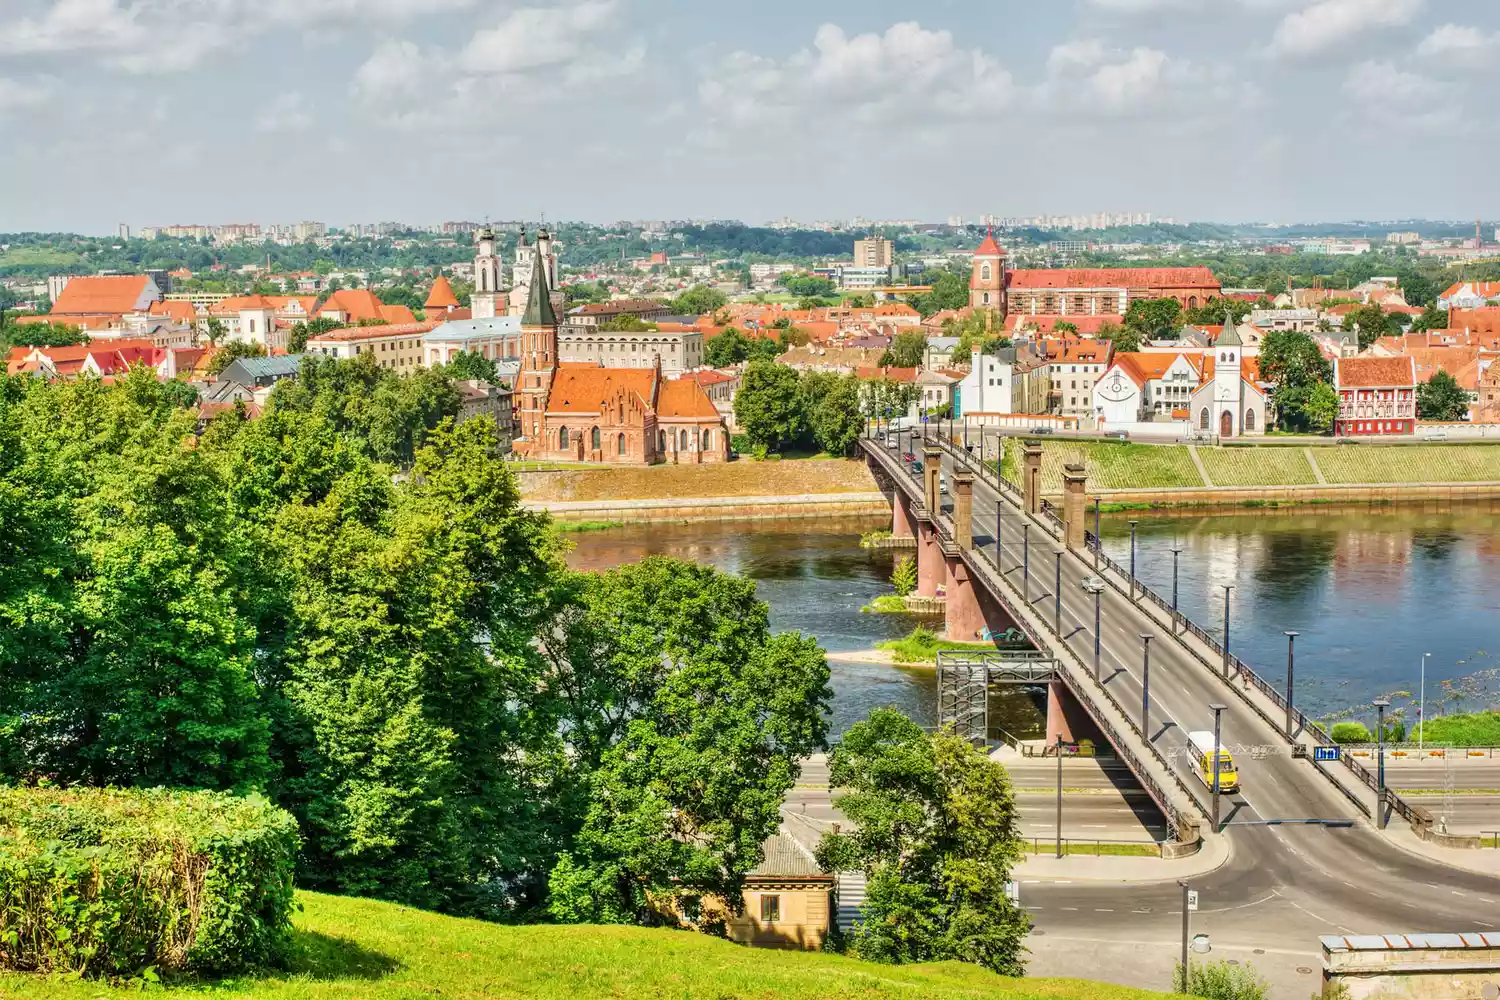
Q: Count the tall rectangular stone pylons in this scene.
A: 4